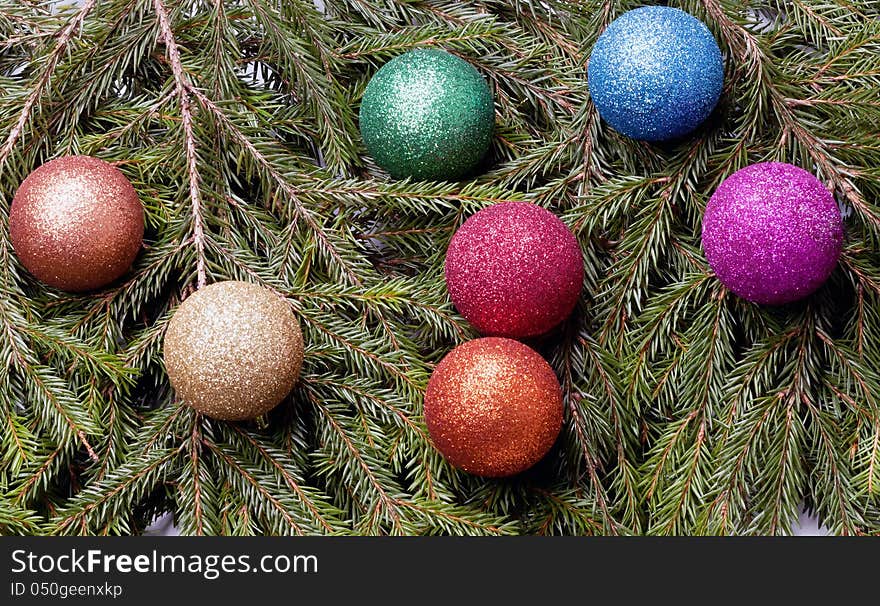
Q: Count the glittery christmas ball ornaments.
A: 7